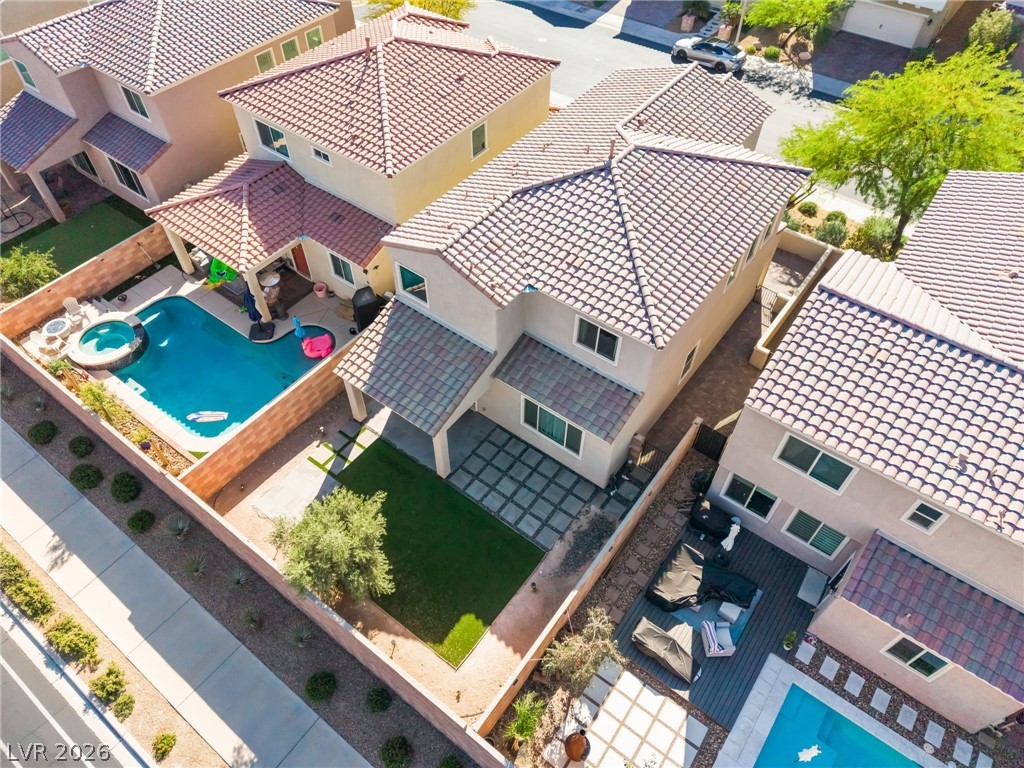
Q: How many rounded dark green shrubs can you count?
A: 9